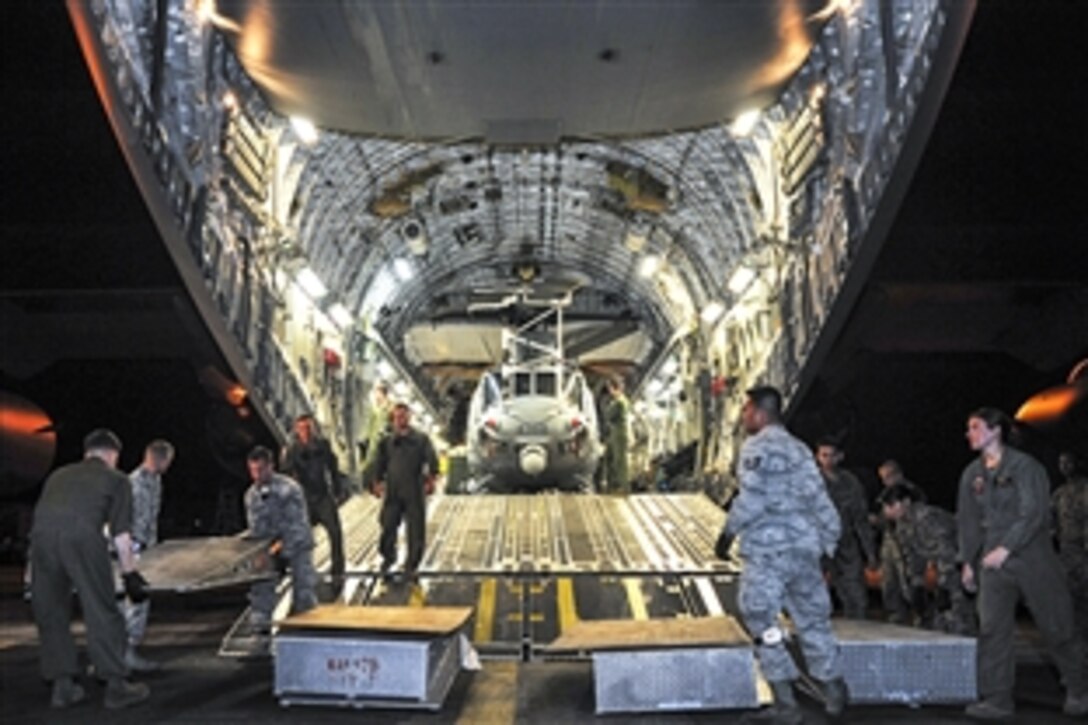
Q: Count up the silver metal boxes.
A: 3